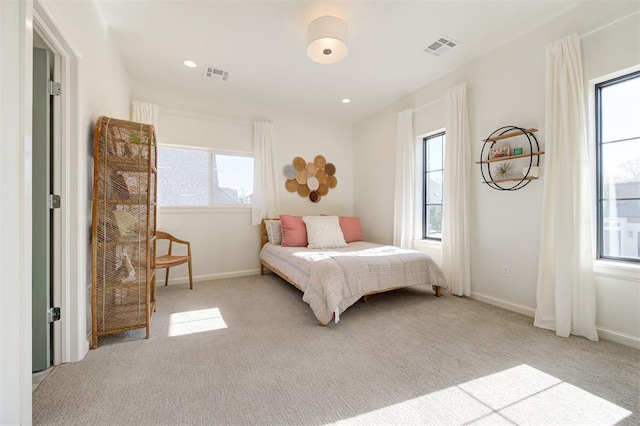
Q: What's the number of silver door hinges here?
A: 3